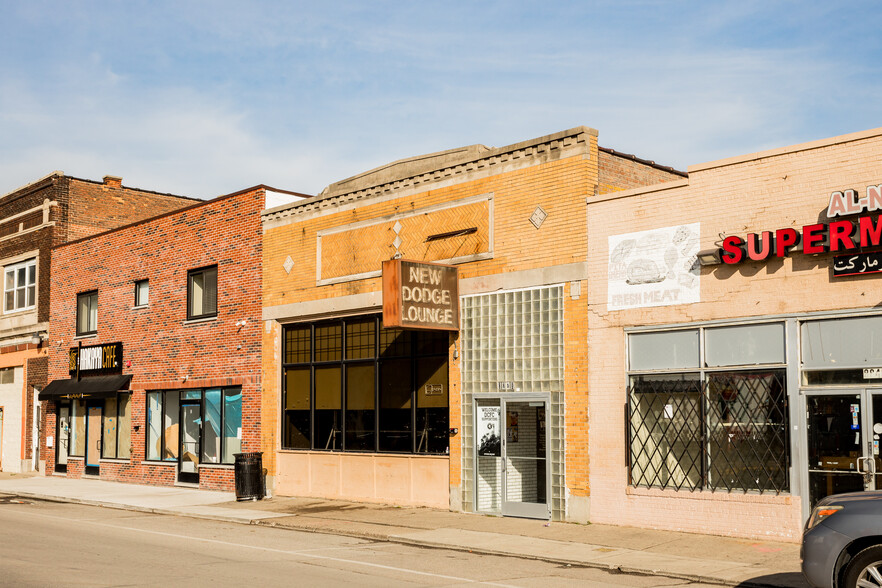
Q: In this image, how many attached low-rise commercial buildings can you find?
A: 4